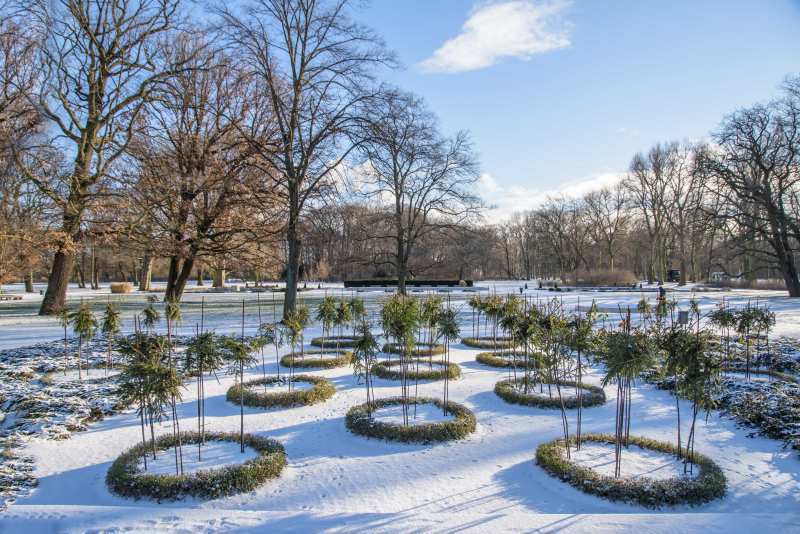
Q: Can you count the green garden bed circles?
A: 11